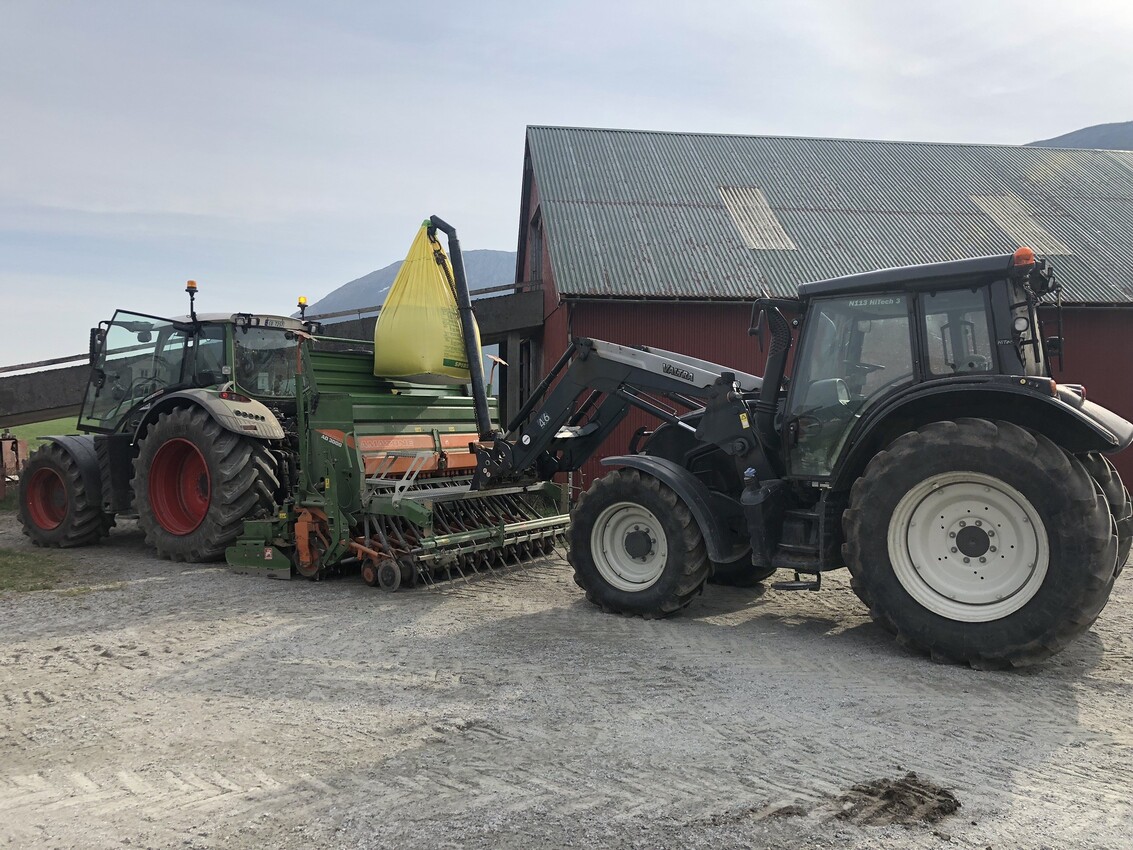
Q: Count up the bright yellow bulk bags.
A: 1